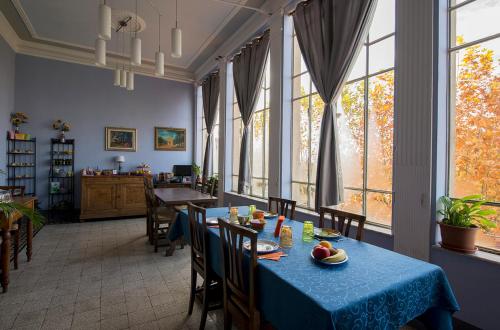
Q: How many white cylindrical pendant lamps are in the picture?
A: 8